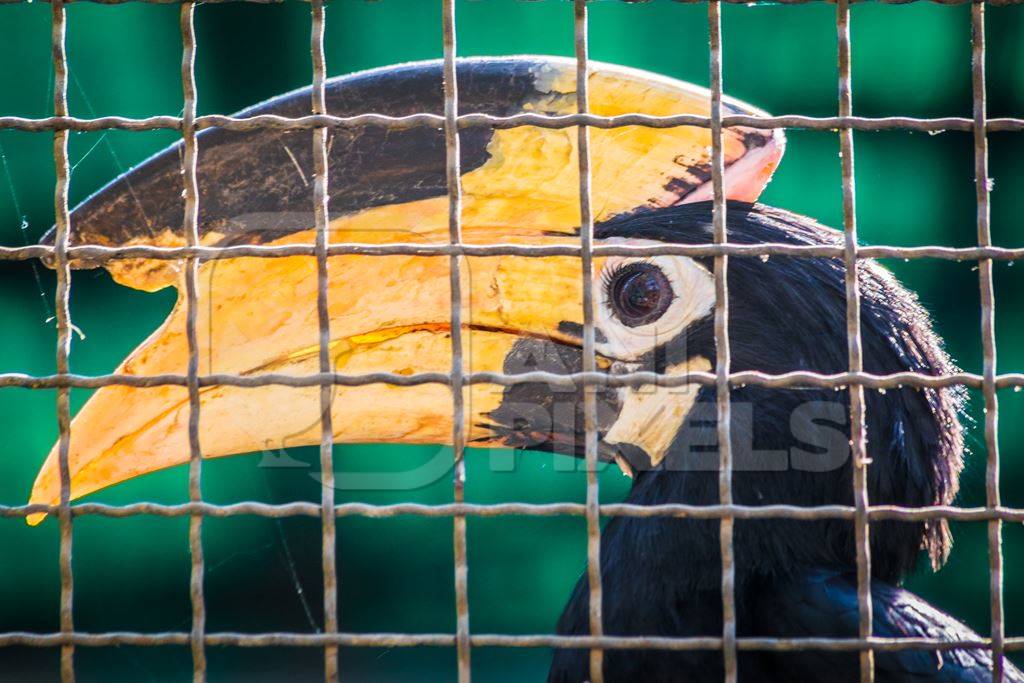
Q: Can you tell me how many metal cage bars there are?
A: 13